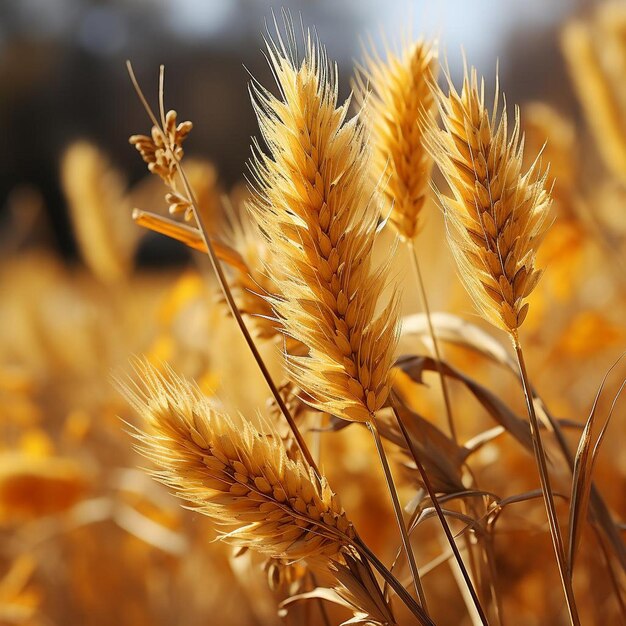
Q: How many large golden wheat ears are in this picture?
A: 4